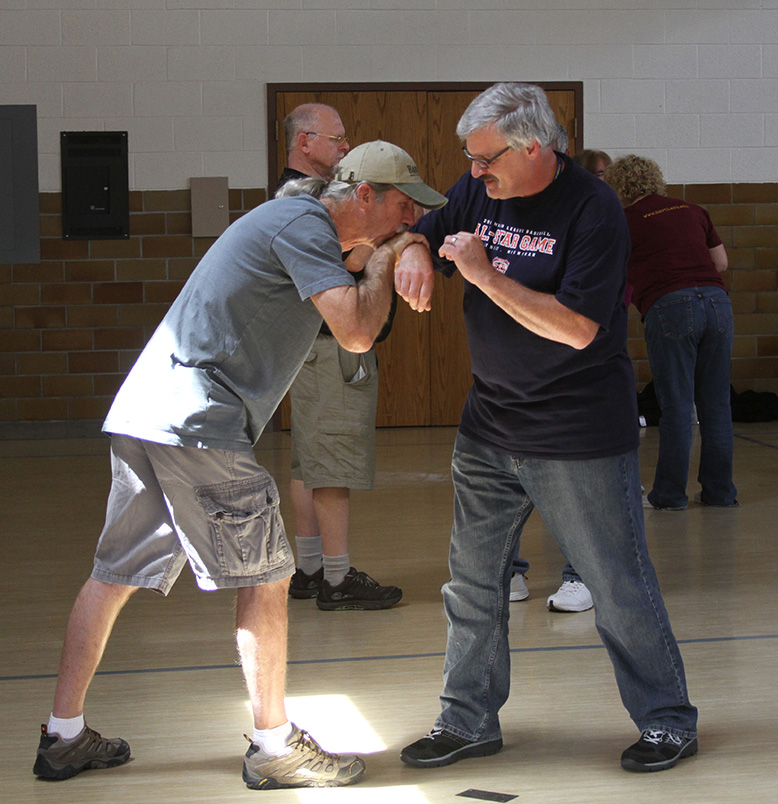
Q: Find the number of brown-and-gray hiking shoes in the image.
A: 2